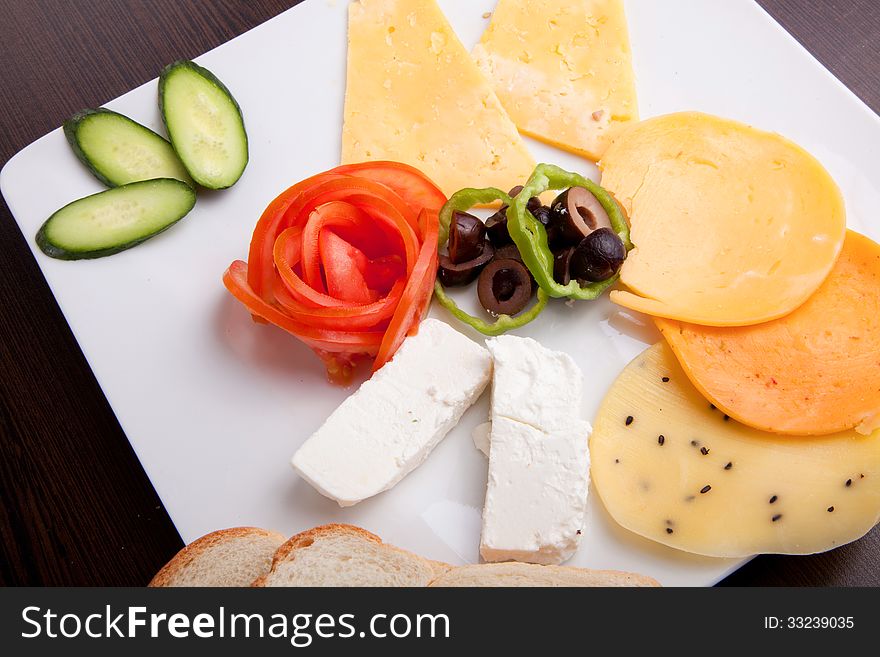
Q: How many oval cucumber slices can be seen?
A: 3